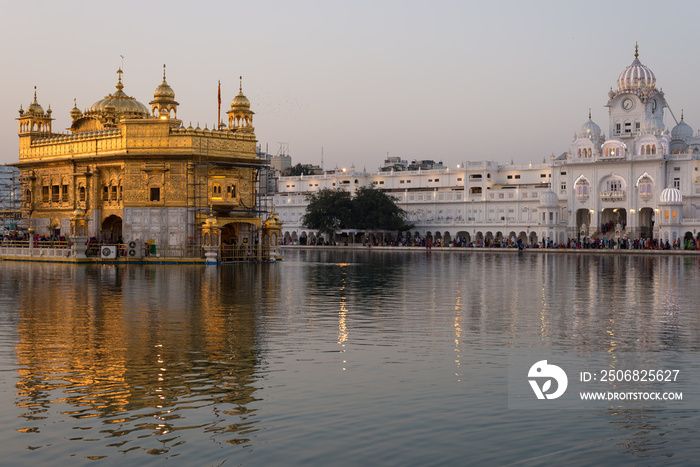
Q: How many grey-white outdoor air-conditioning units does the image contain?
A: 2